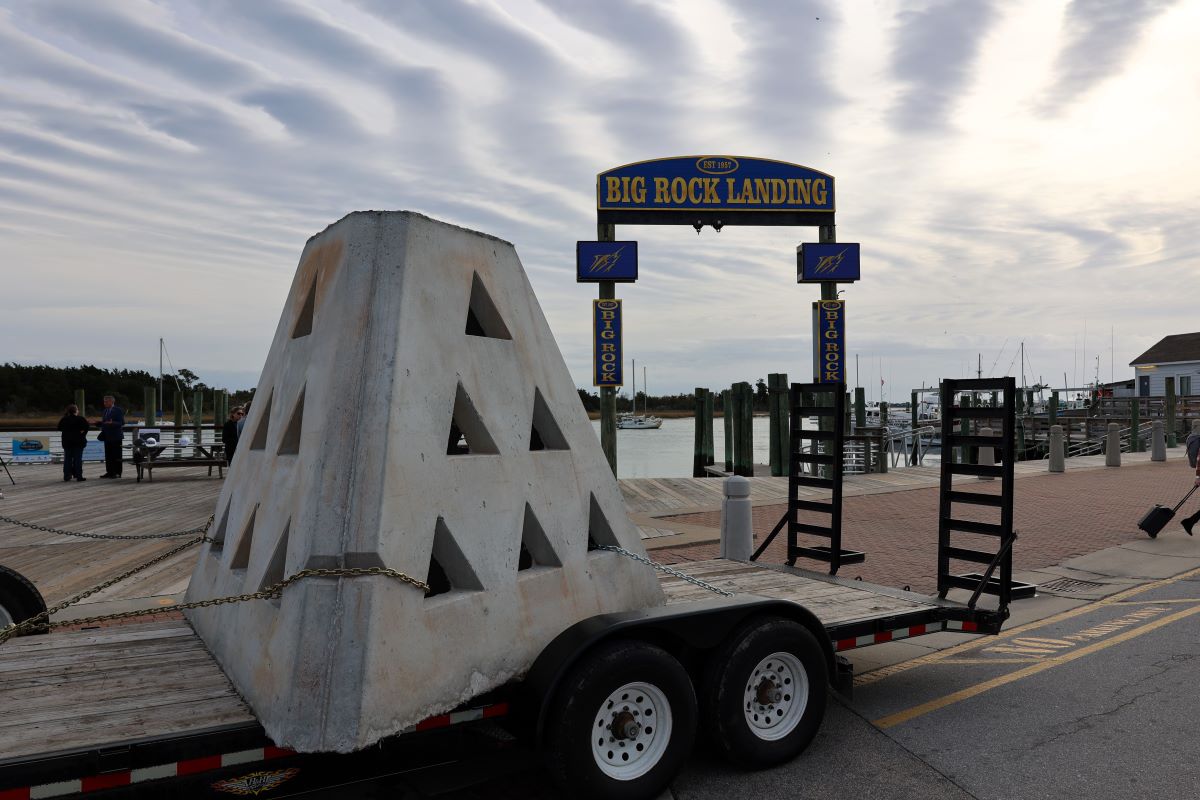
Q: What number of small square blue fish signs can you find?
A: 2